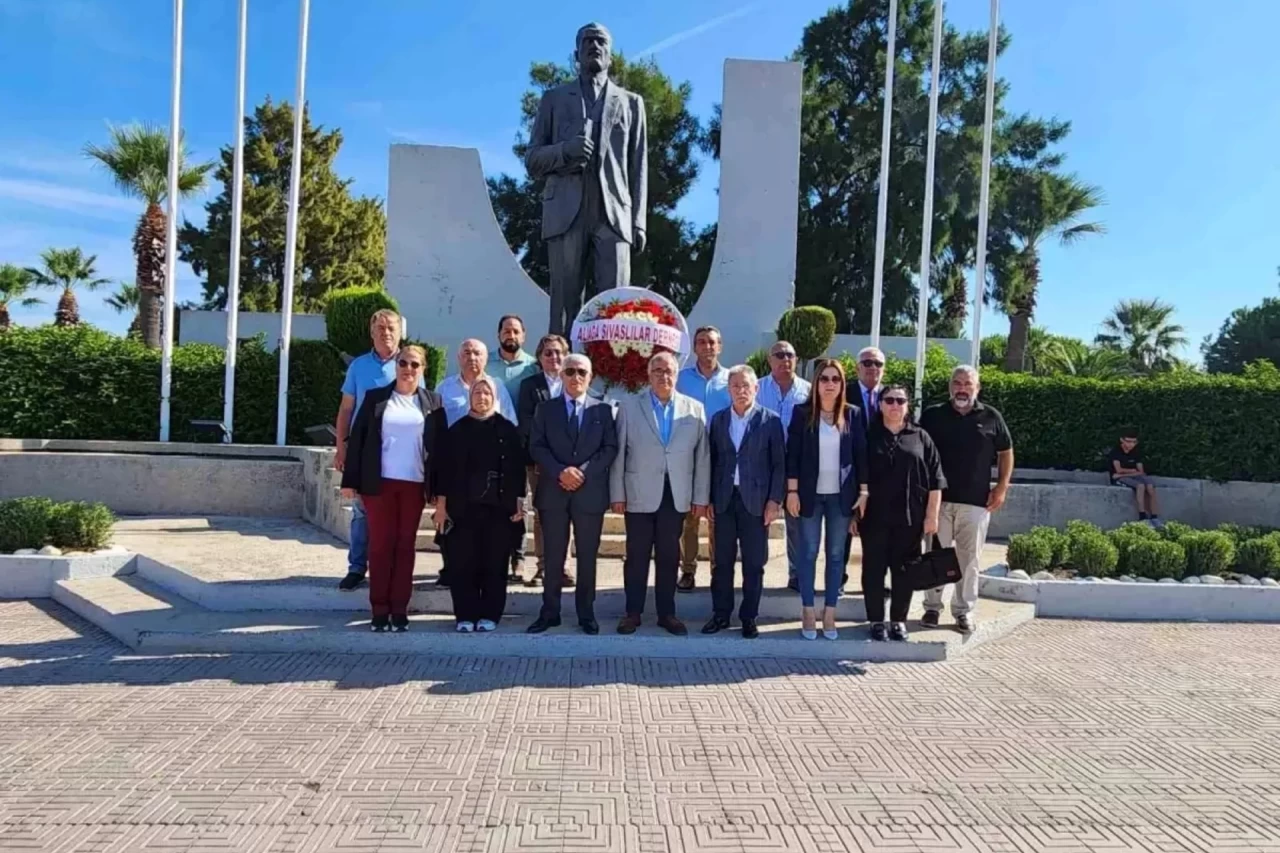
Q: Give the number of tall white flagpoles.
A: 6